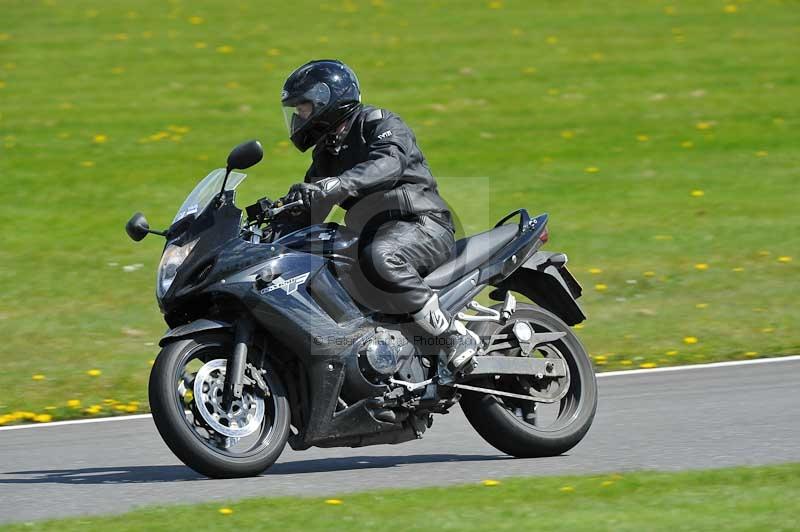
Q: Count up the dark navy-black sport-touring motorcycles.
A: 1